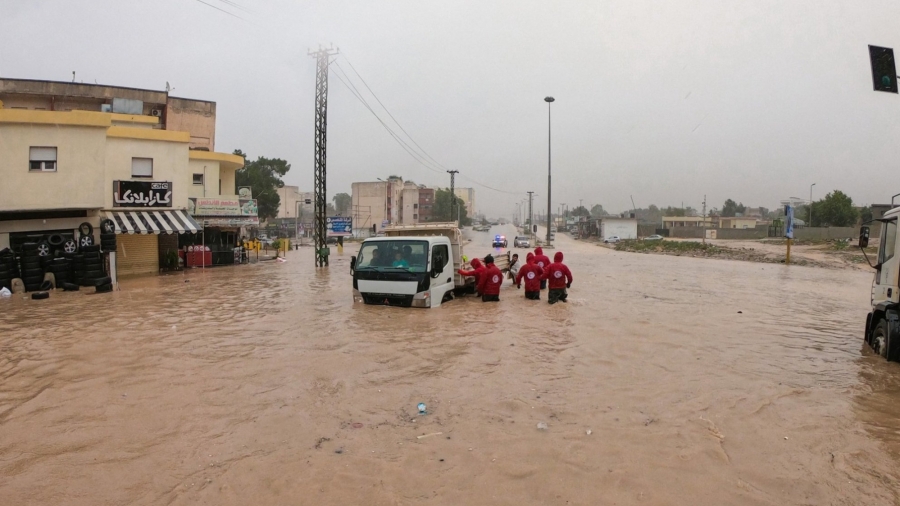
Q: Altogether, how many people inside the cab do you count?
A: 2